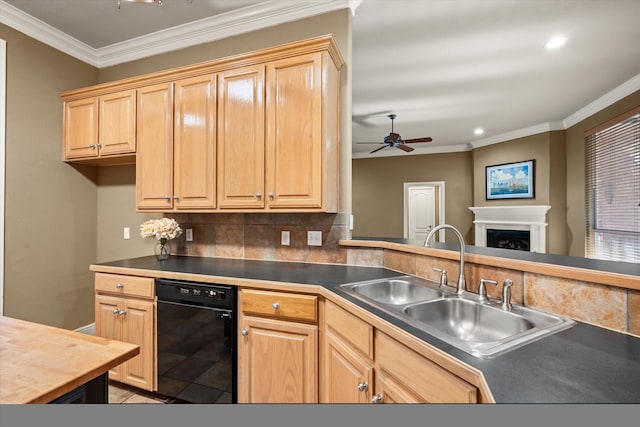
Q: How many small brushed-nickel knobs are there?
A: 13